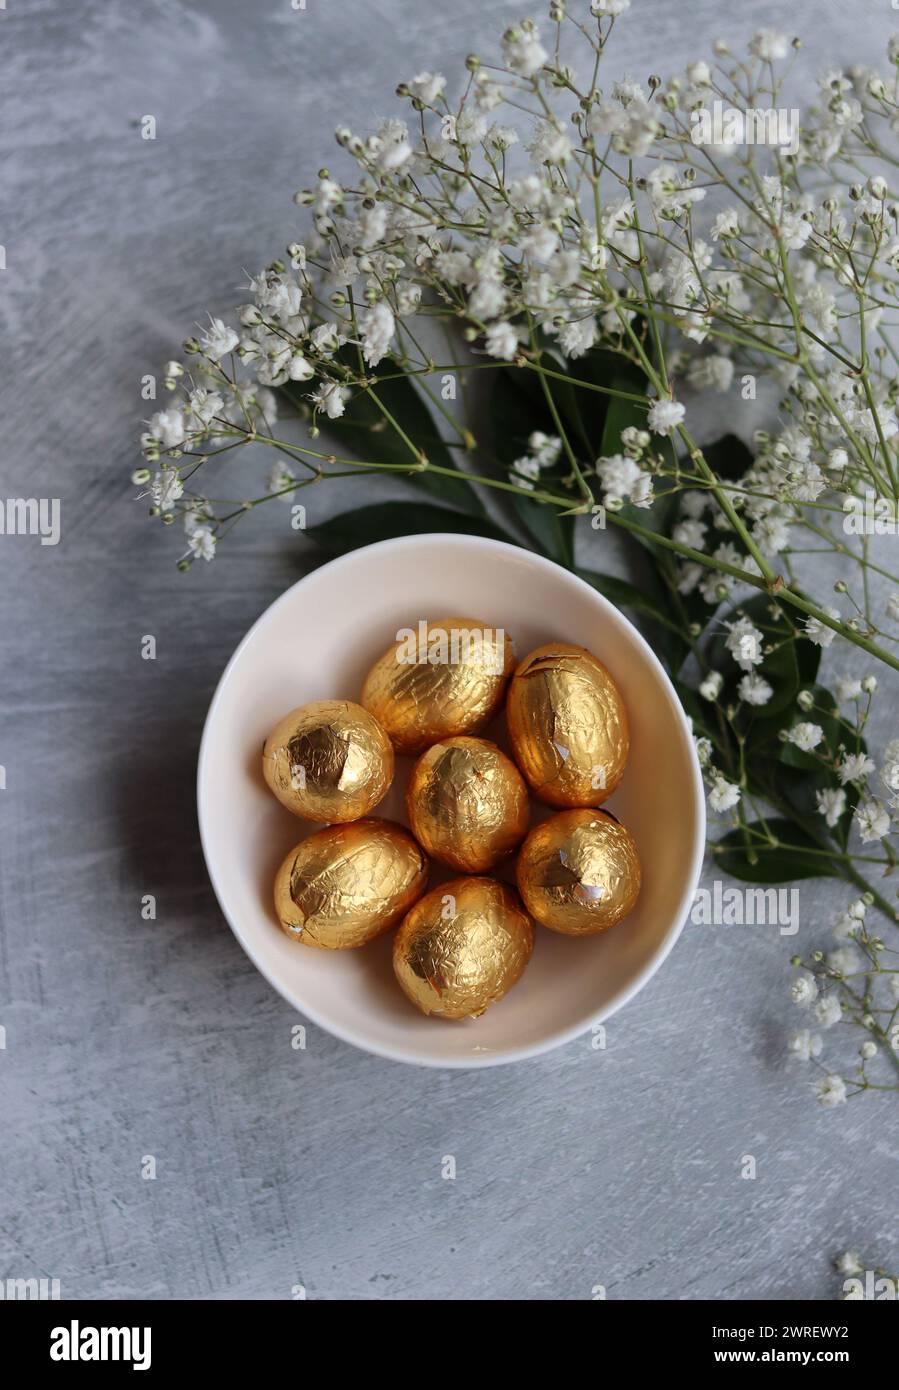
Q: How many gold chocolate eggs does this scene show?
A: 7